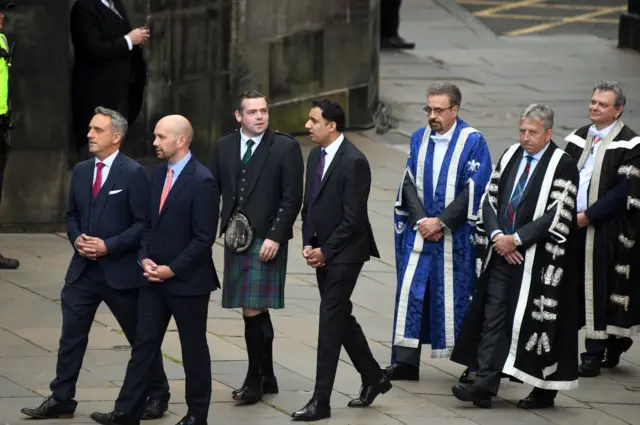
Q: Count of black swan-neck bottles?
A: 0